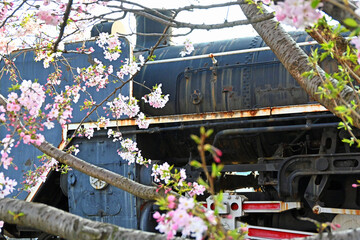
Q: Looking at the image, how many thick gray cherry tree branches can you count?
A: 3